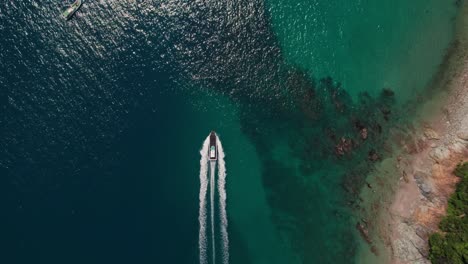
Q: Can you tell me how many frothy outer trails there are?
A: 2